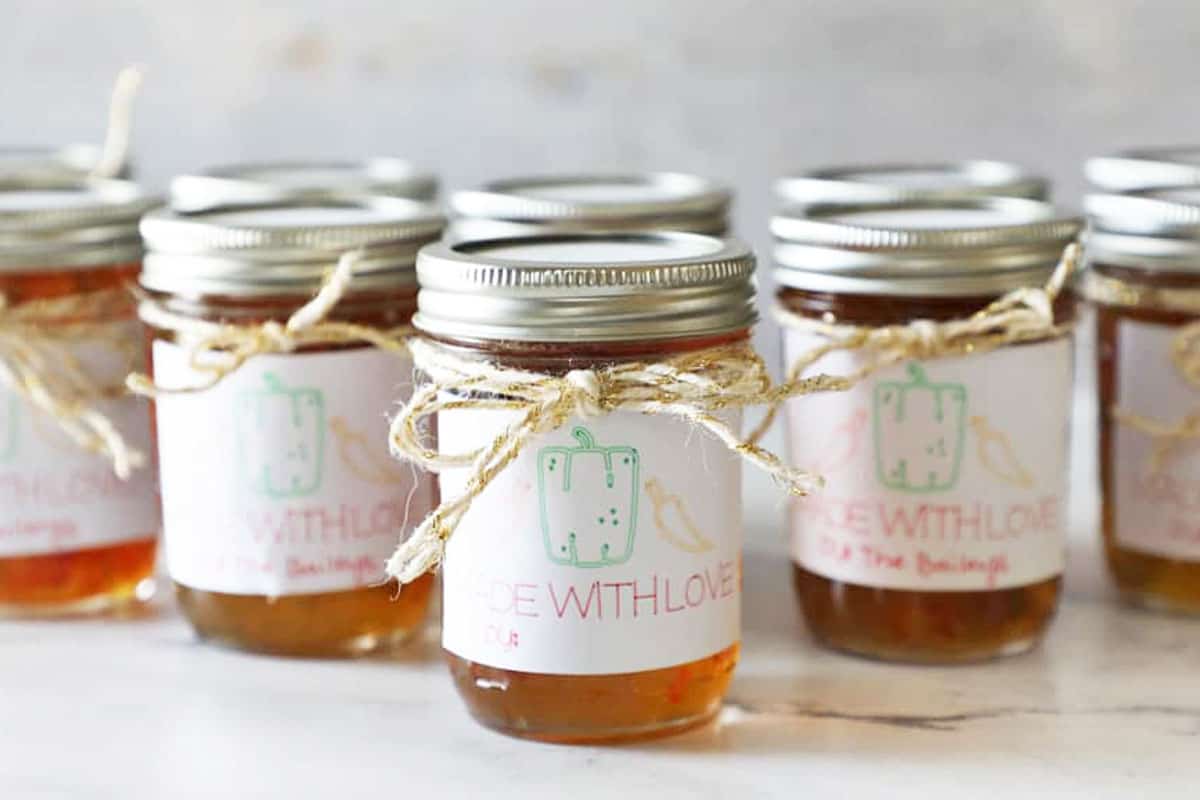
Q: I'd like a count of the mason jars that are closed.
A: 10